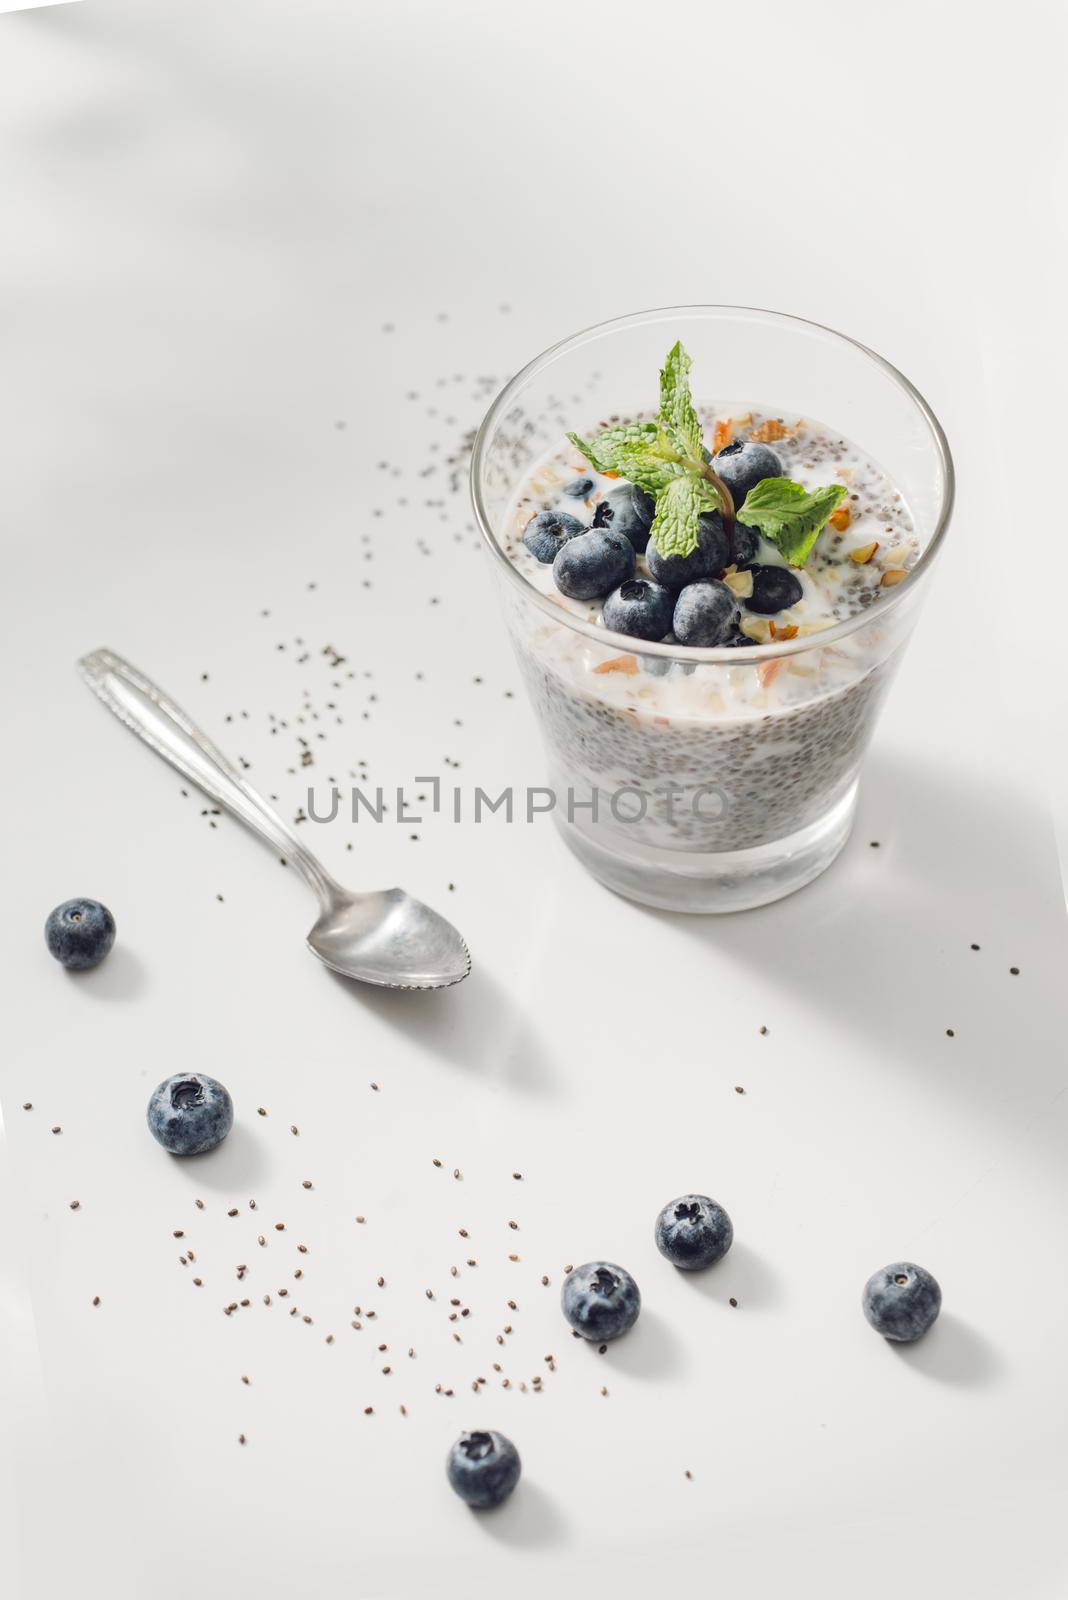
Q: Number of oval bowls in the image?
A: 0